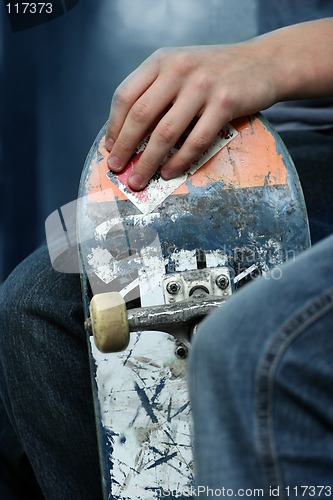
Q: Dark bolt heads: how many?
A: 3